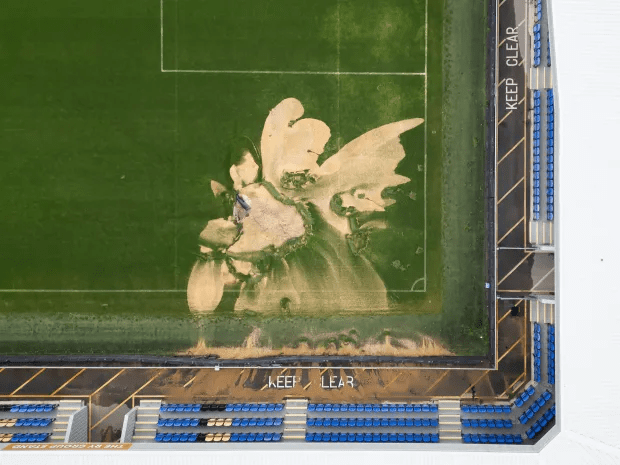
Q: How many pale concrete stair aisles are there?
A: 7